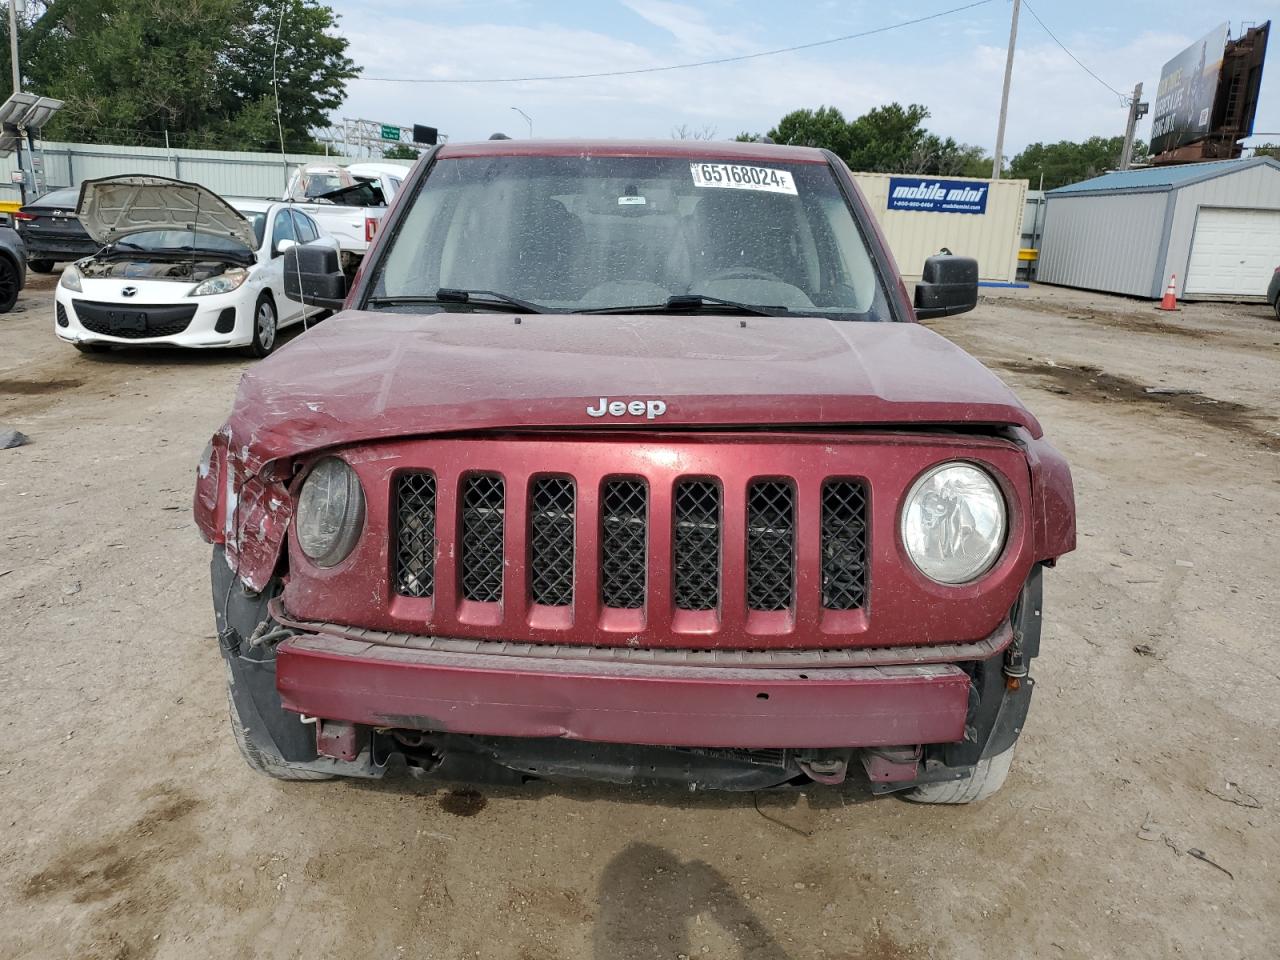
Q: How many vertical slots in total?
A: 7